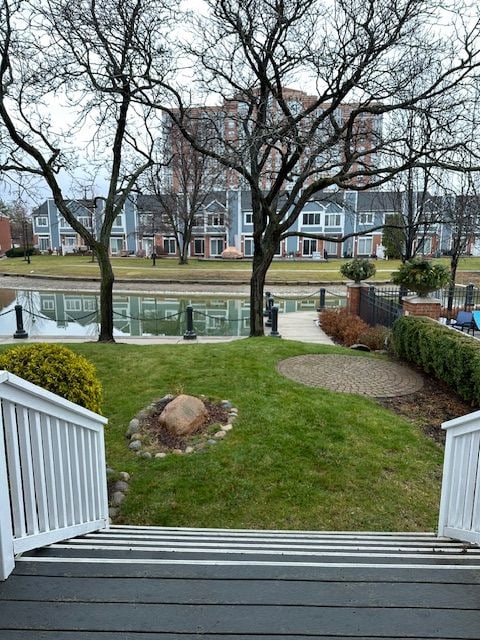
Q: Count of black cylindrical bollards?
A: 6